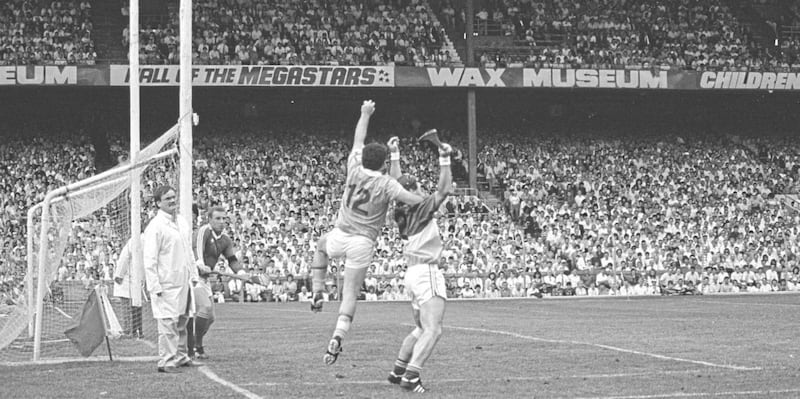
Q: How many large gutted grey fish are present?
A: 0